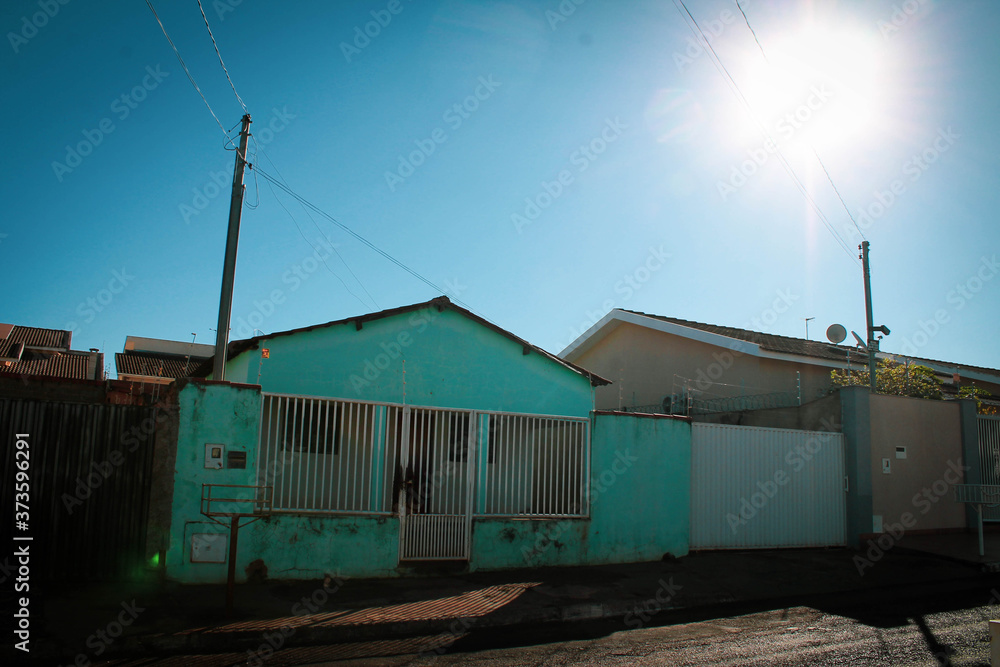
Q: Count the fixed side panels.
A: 2